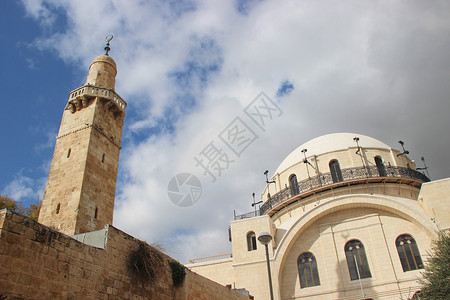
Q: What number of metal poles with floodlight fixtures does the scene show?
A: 6